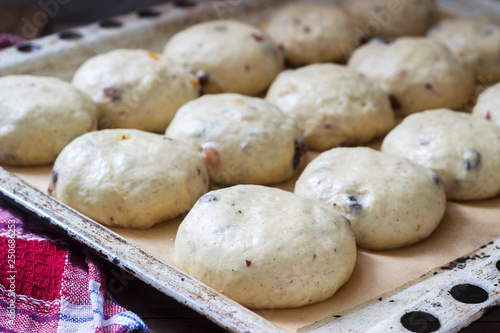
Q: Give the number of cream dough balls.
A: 14